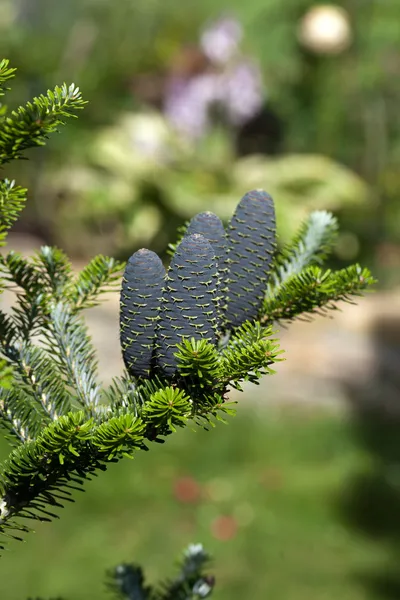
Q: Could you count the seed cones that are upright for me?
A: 4